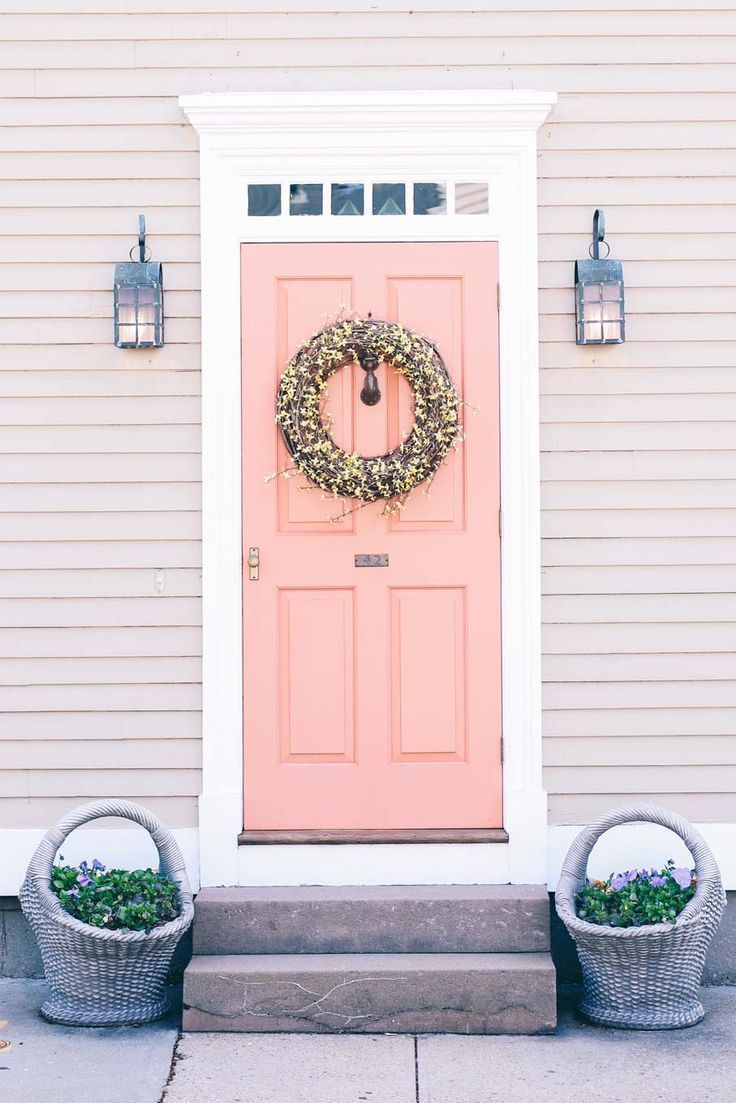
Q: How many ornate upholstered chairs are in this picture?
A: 0